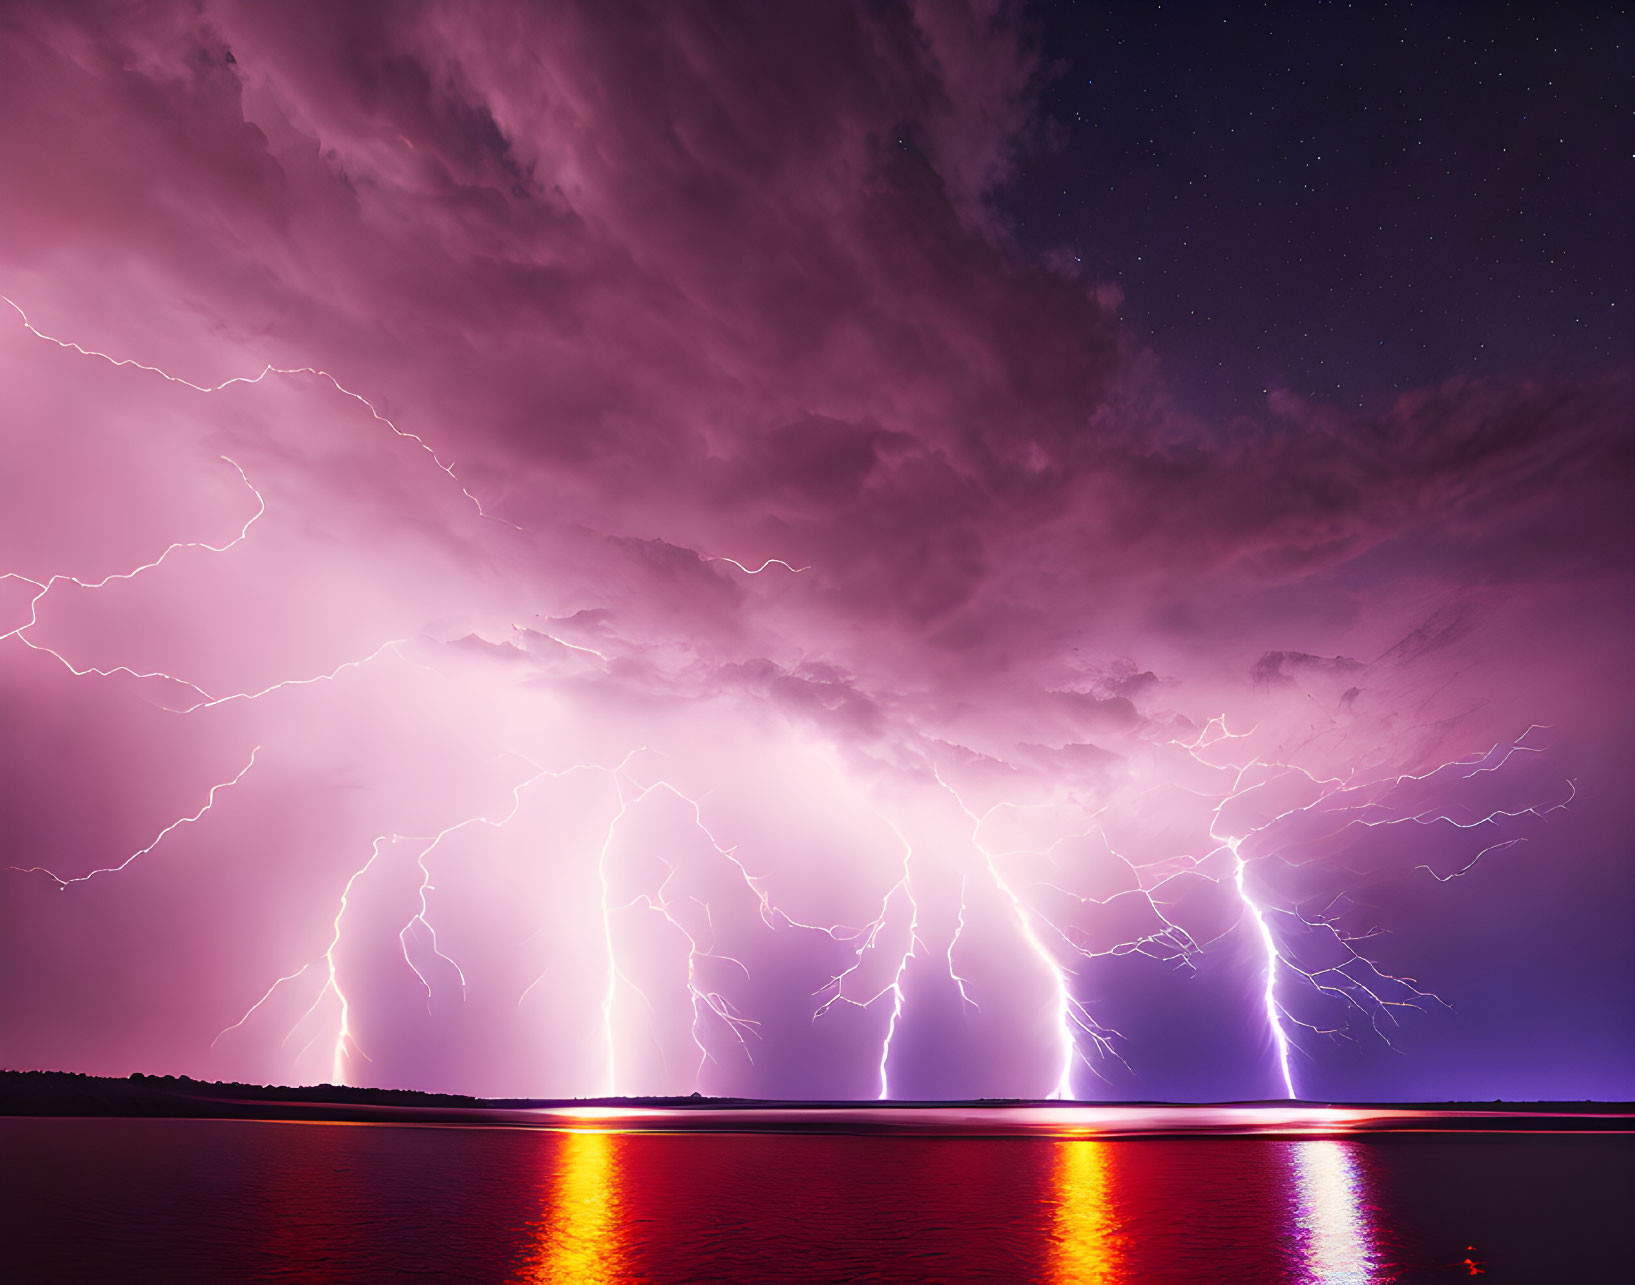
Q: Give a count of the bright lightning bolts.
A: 5